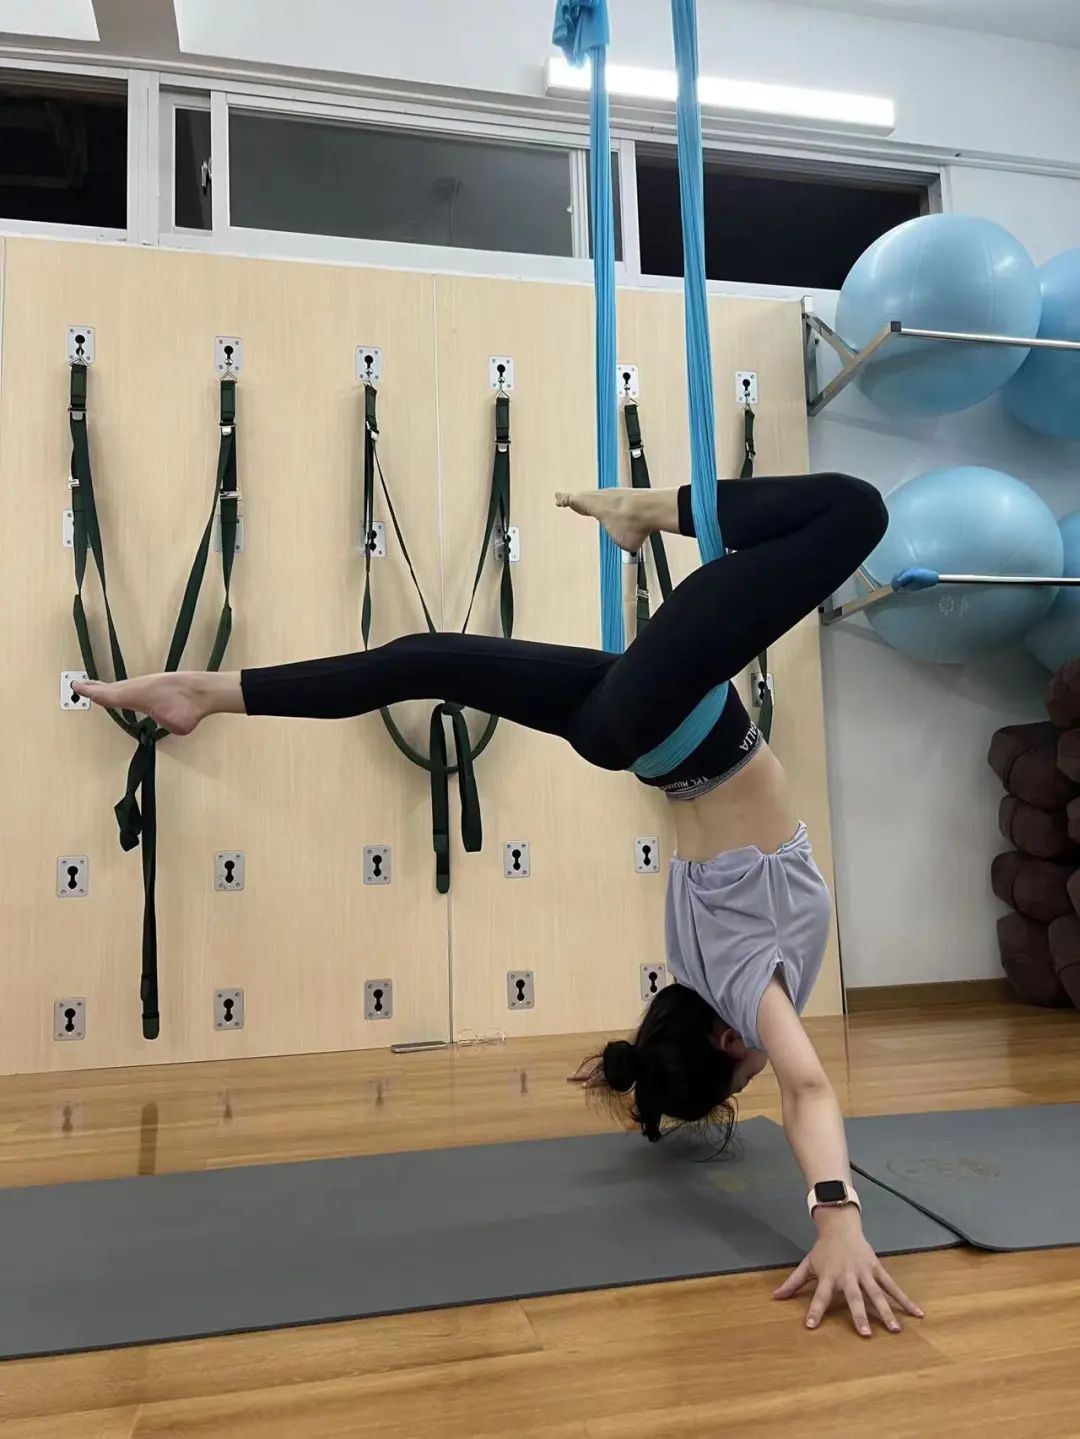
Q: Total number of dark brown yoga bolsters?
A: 9